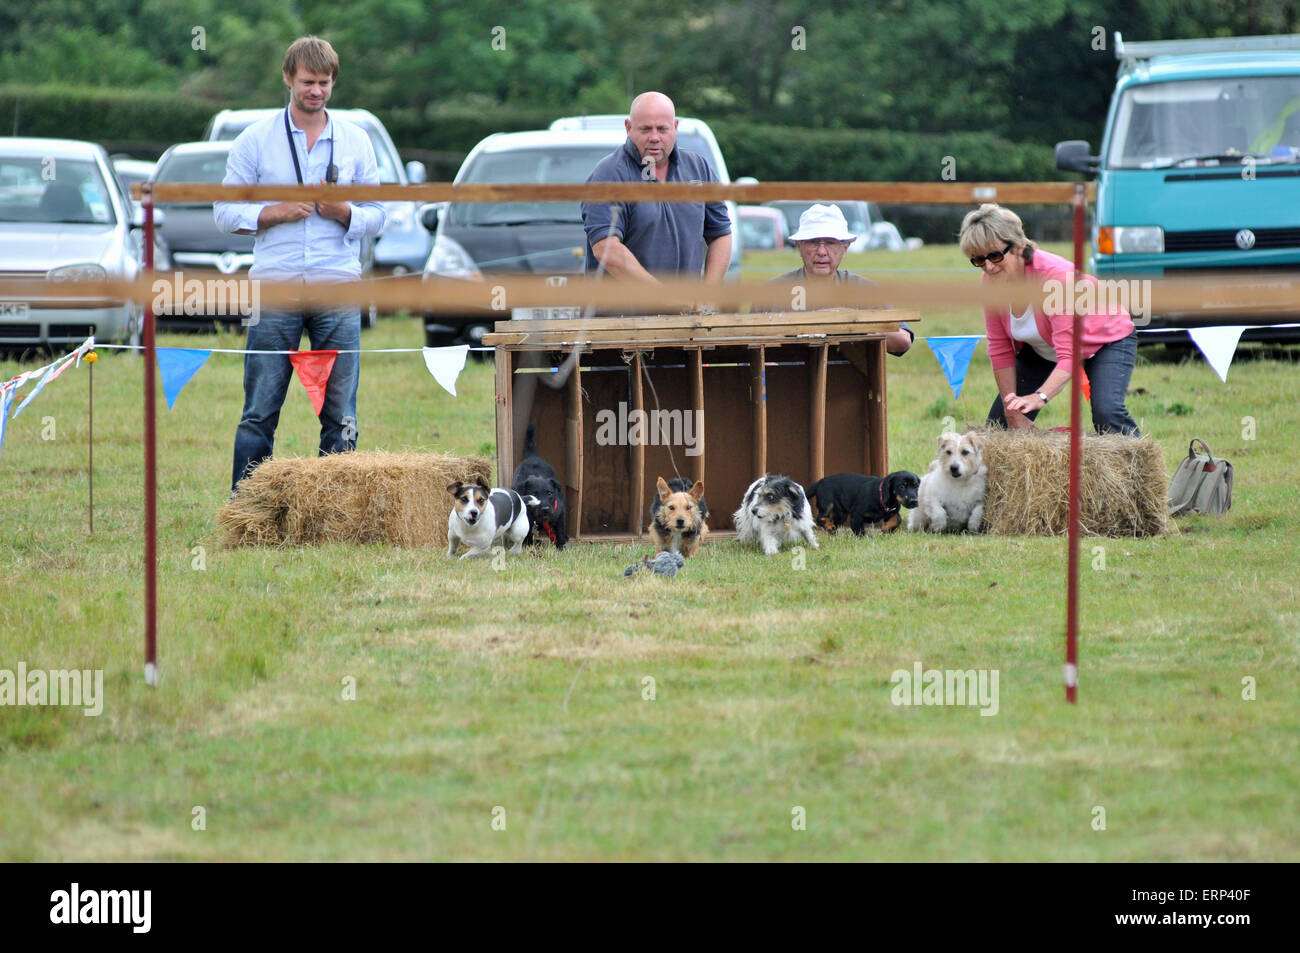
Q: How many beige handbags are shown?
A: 1